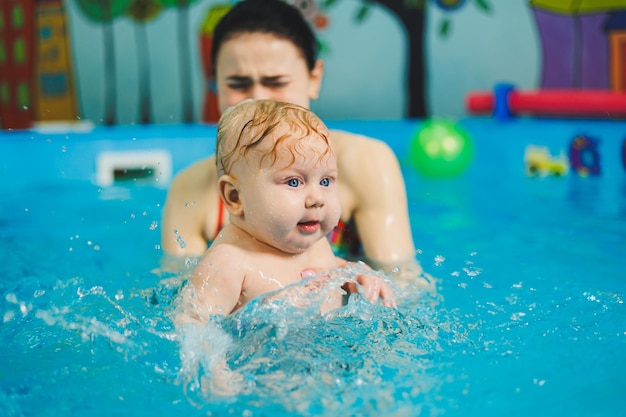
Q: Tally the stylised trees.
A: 4